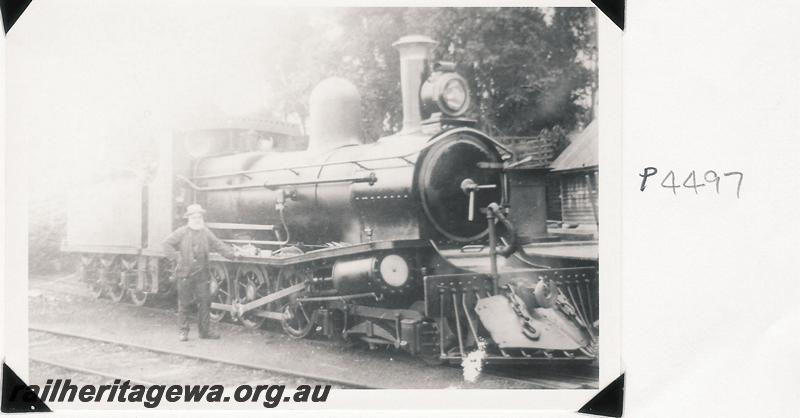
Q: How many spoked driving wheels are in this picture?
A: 3